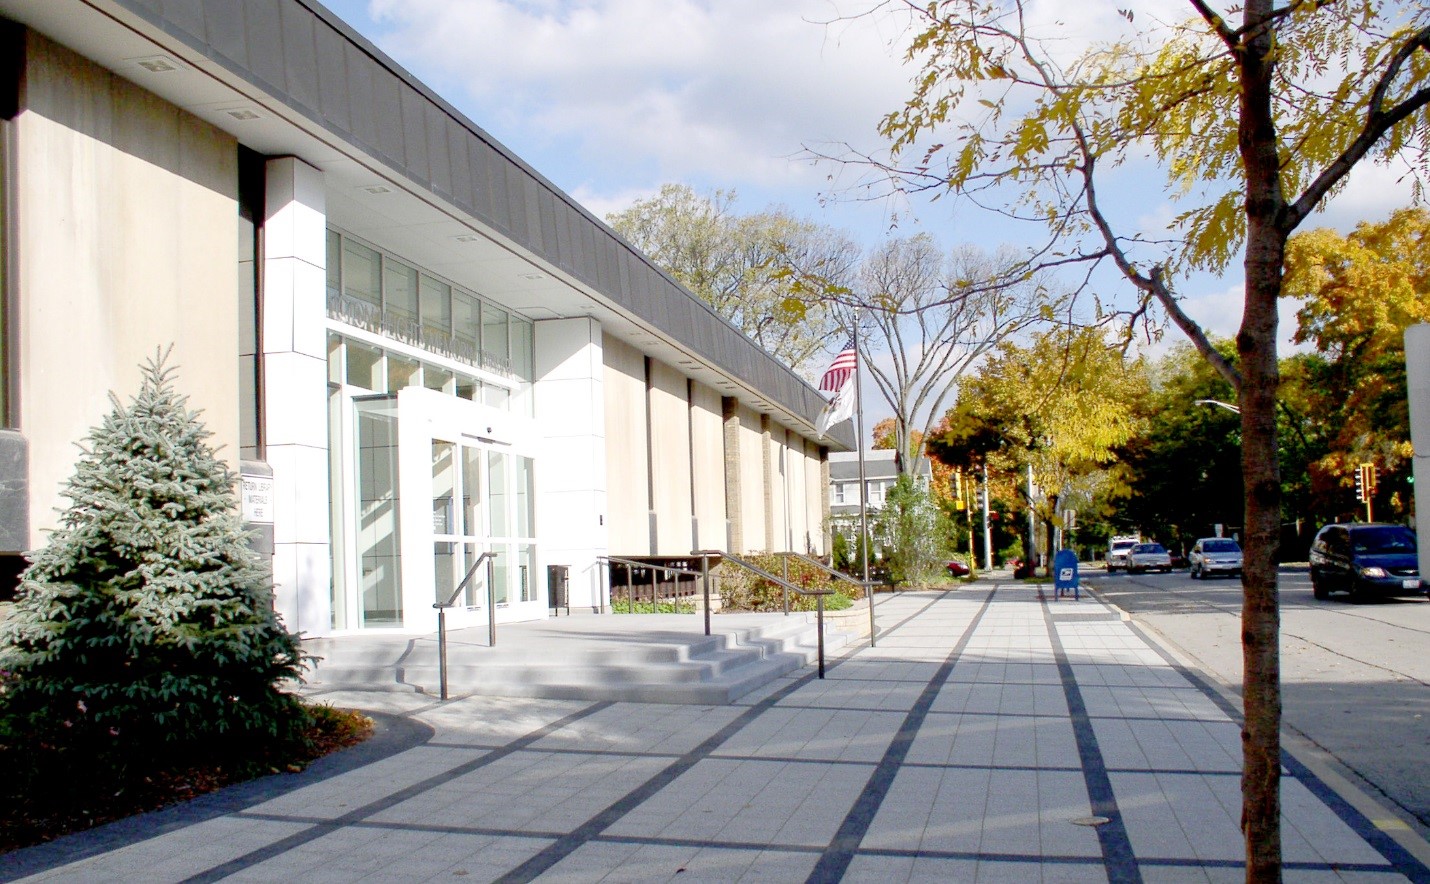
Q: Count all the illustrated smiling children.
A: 0